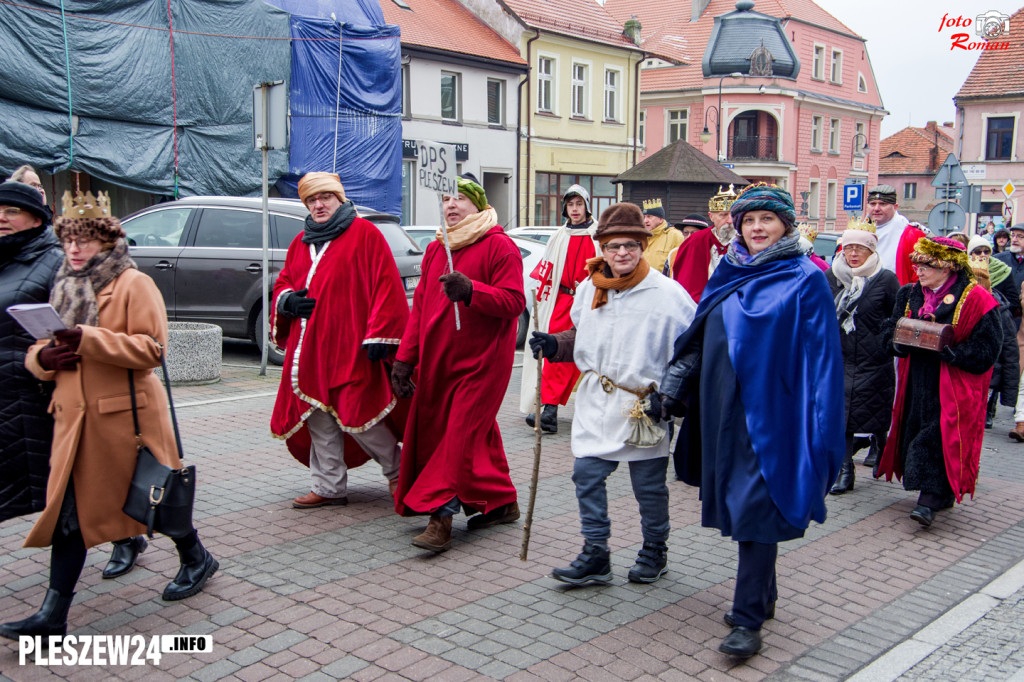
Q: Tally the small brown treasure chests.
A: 1